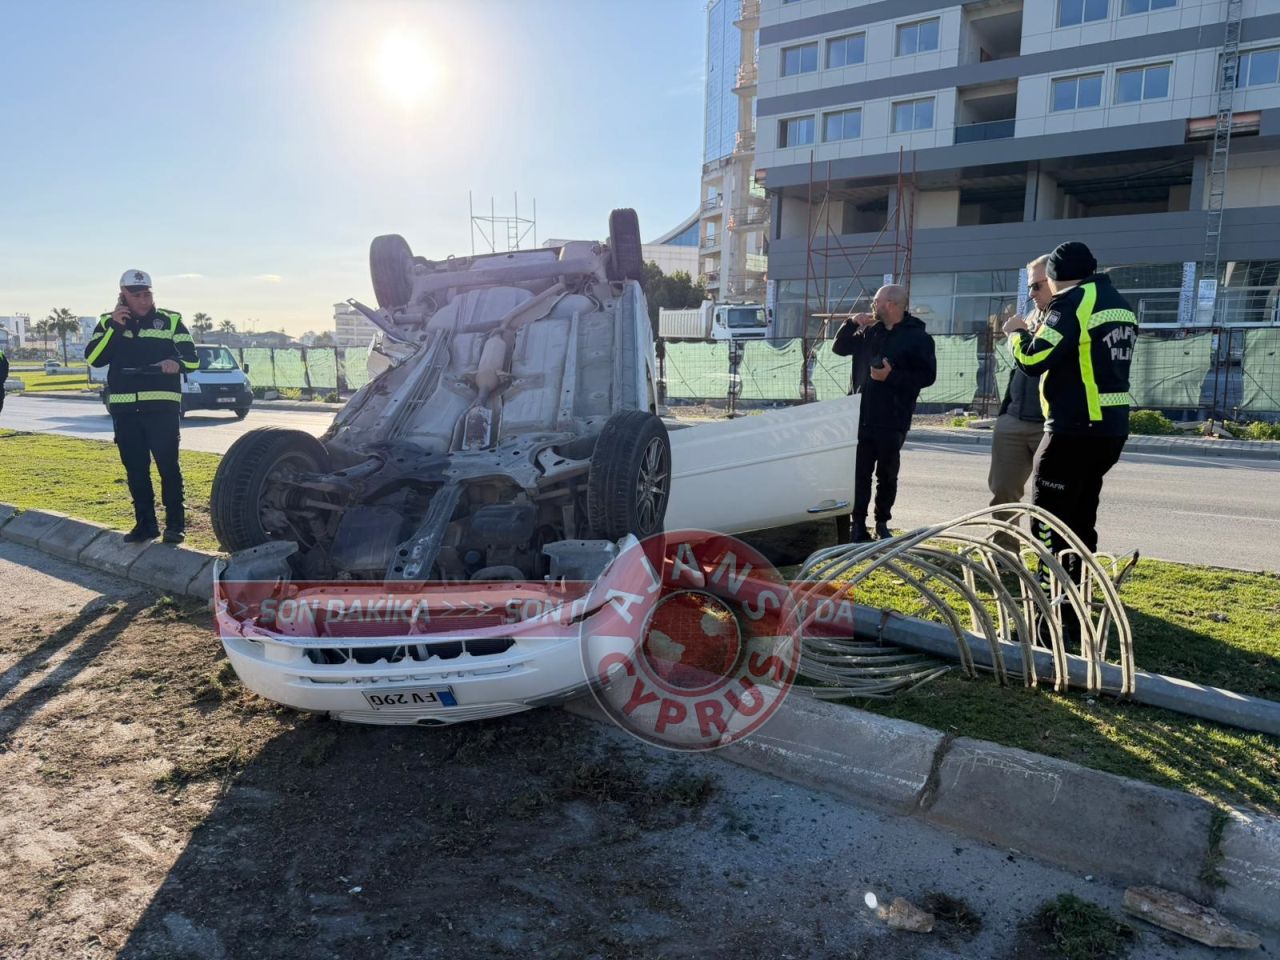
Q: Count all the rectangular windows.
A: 11